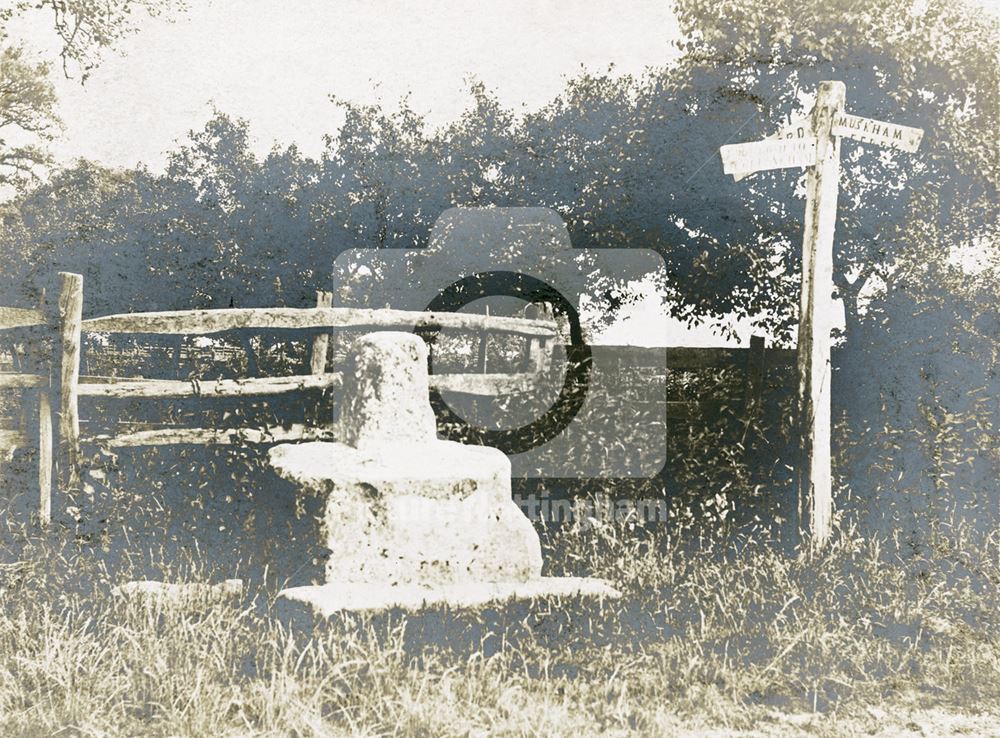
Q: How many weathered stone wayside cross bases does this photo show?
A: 1